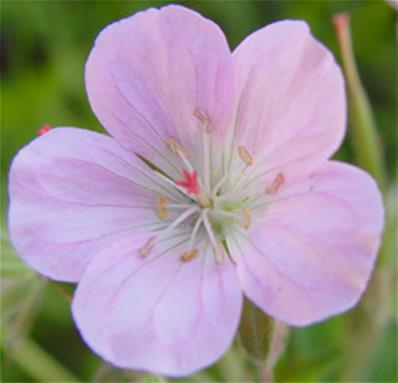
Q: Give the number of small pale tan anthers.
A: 9